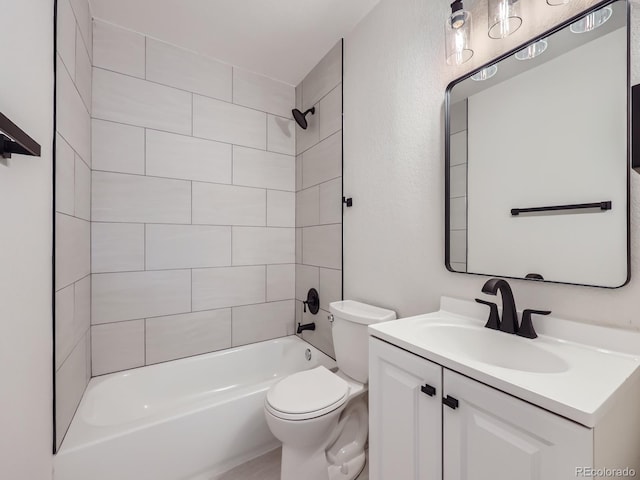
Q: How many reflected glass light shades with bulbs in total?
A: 3